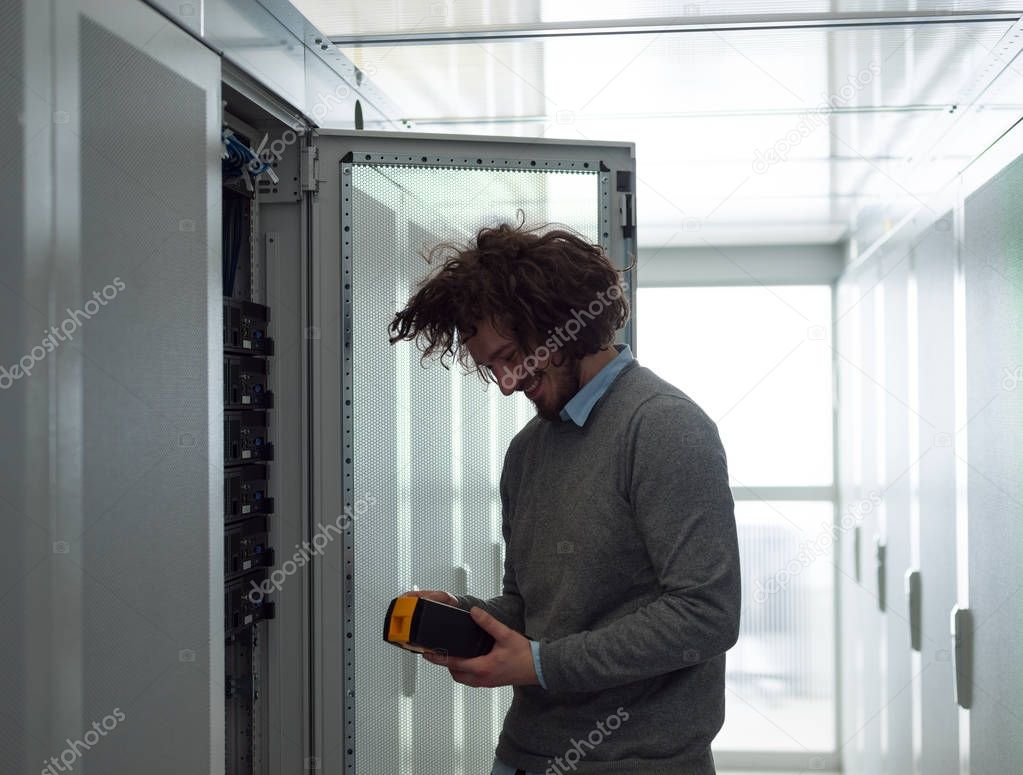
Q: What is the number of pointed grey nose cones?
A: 0